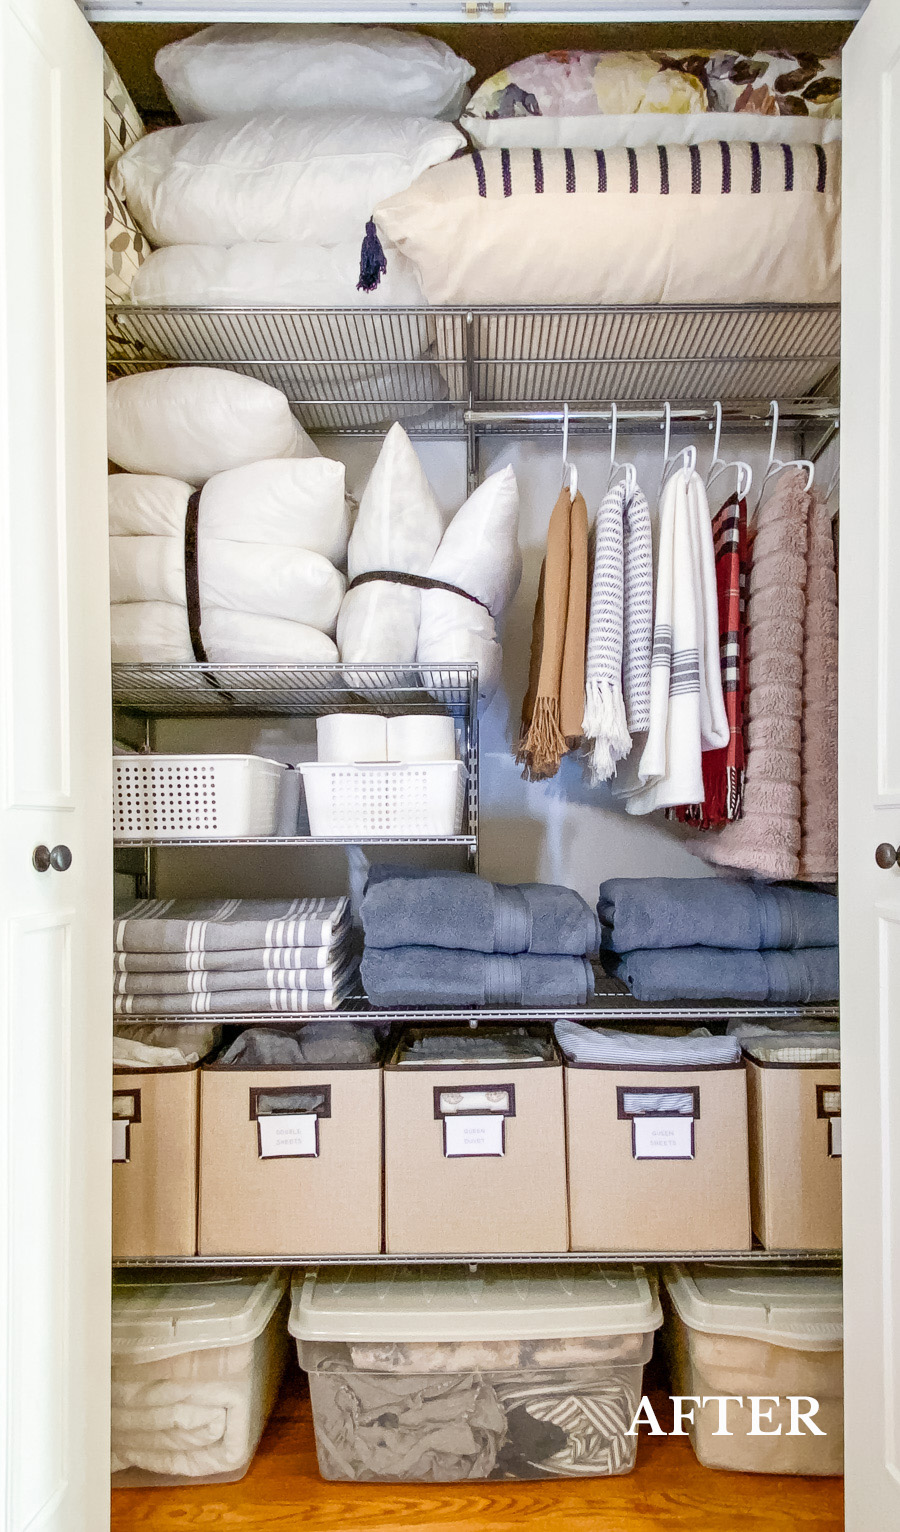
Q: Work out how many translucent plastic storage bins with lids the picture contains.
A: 3